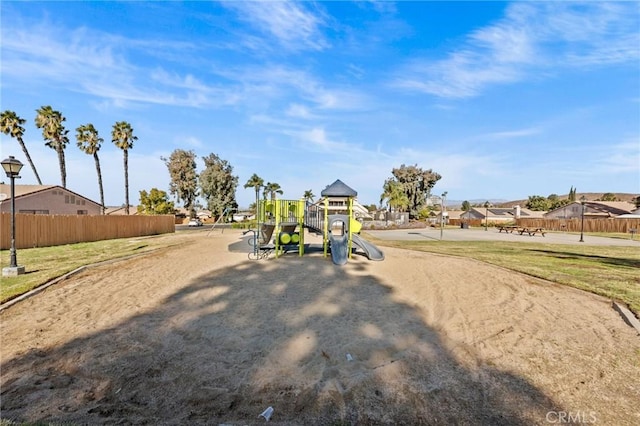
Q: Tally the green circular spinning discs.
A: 2